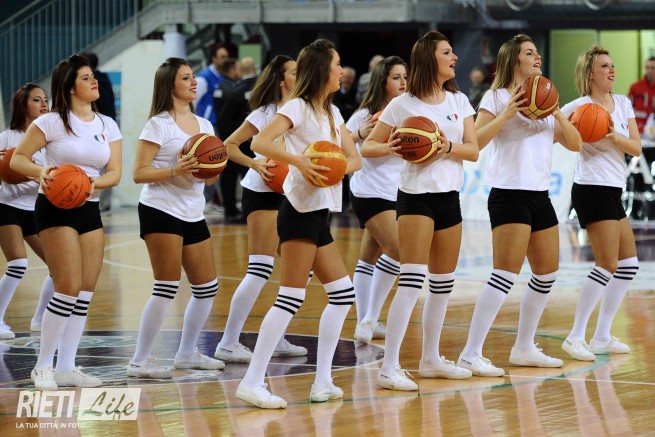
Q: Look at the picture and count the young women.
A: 9